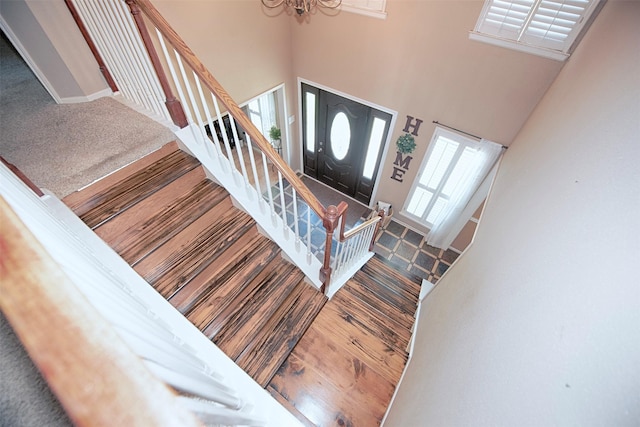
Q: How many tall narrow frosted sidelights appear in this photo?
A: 2